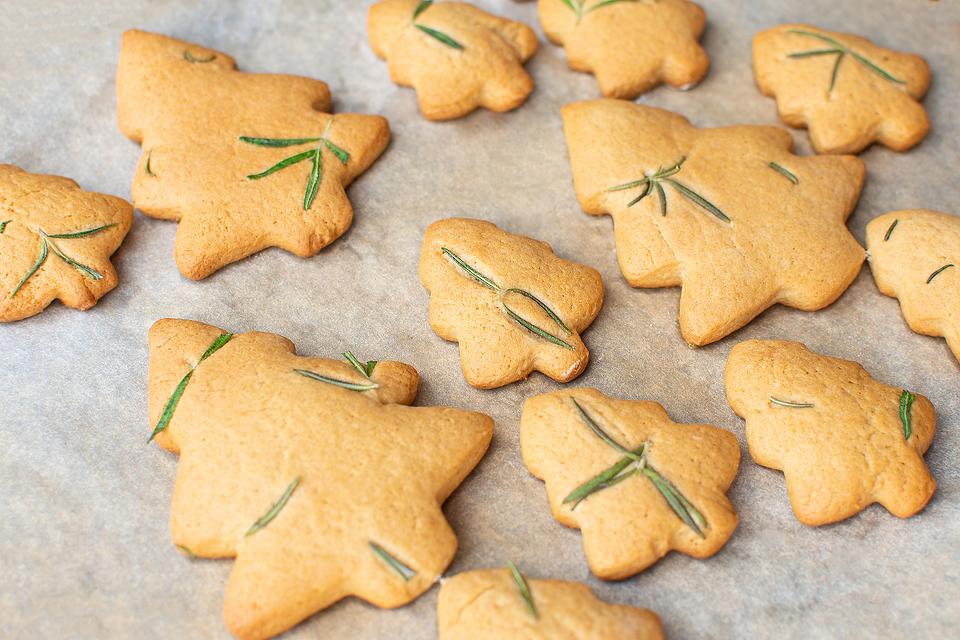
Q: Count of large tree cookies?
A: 3